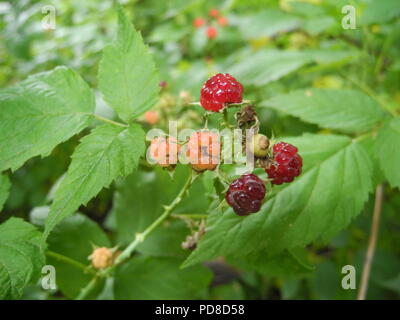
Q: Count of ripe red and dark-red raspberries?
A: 3